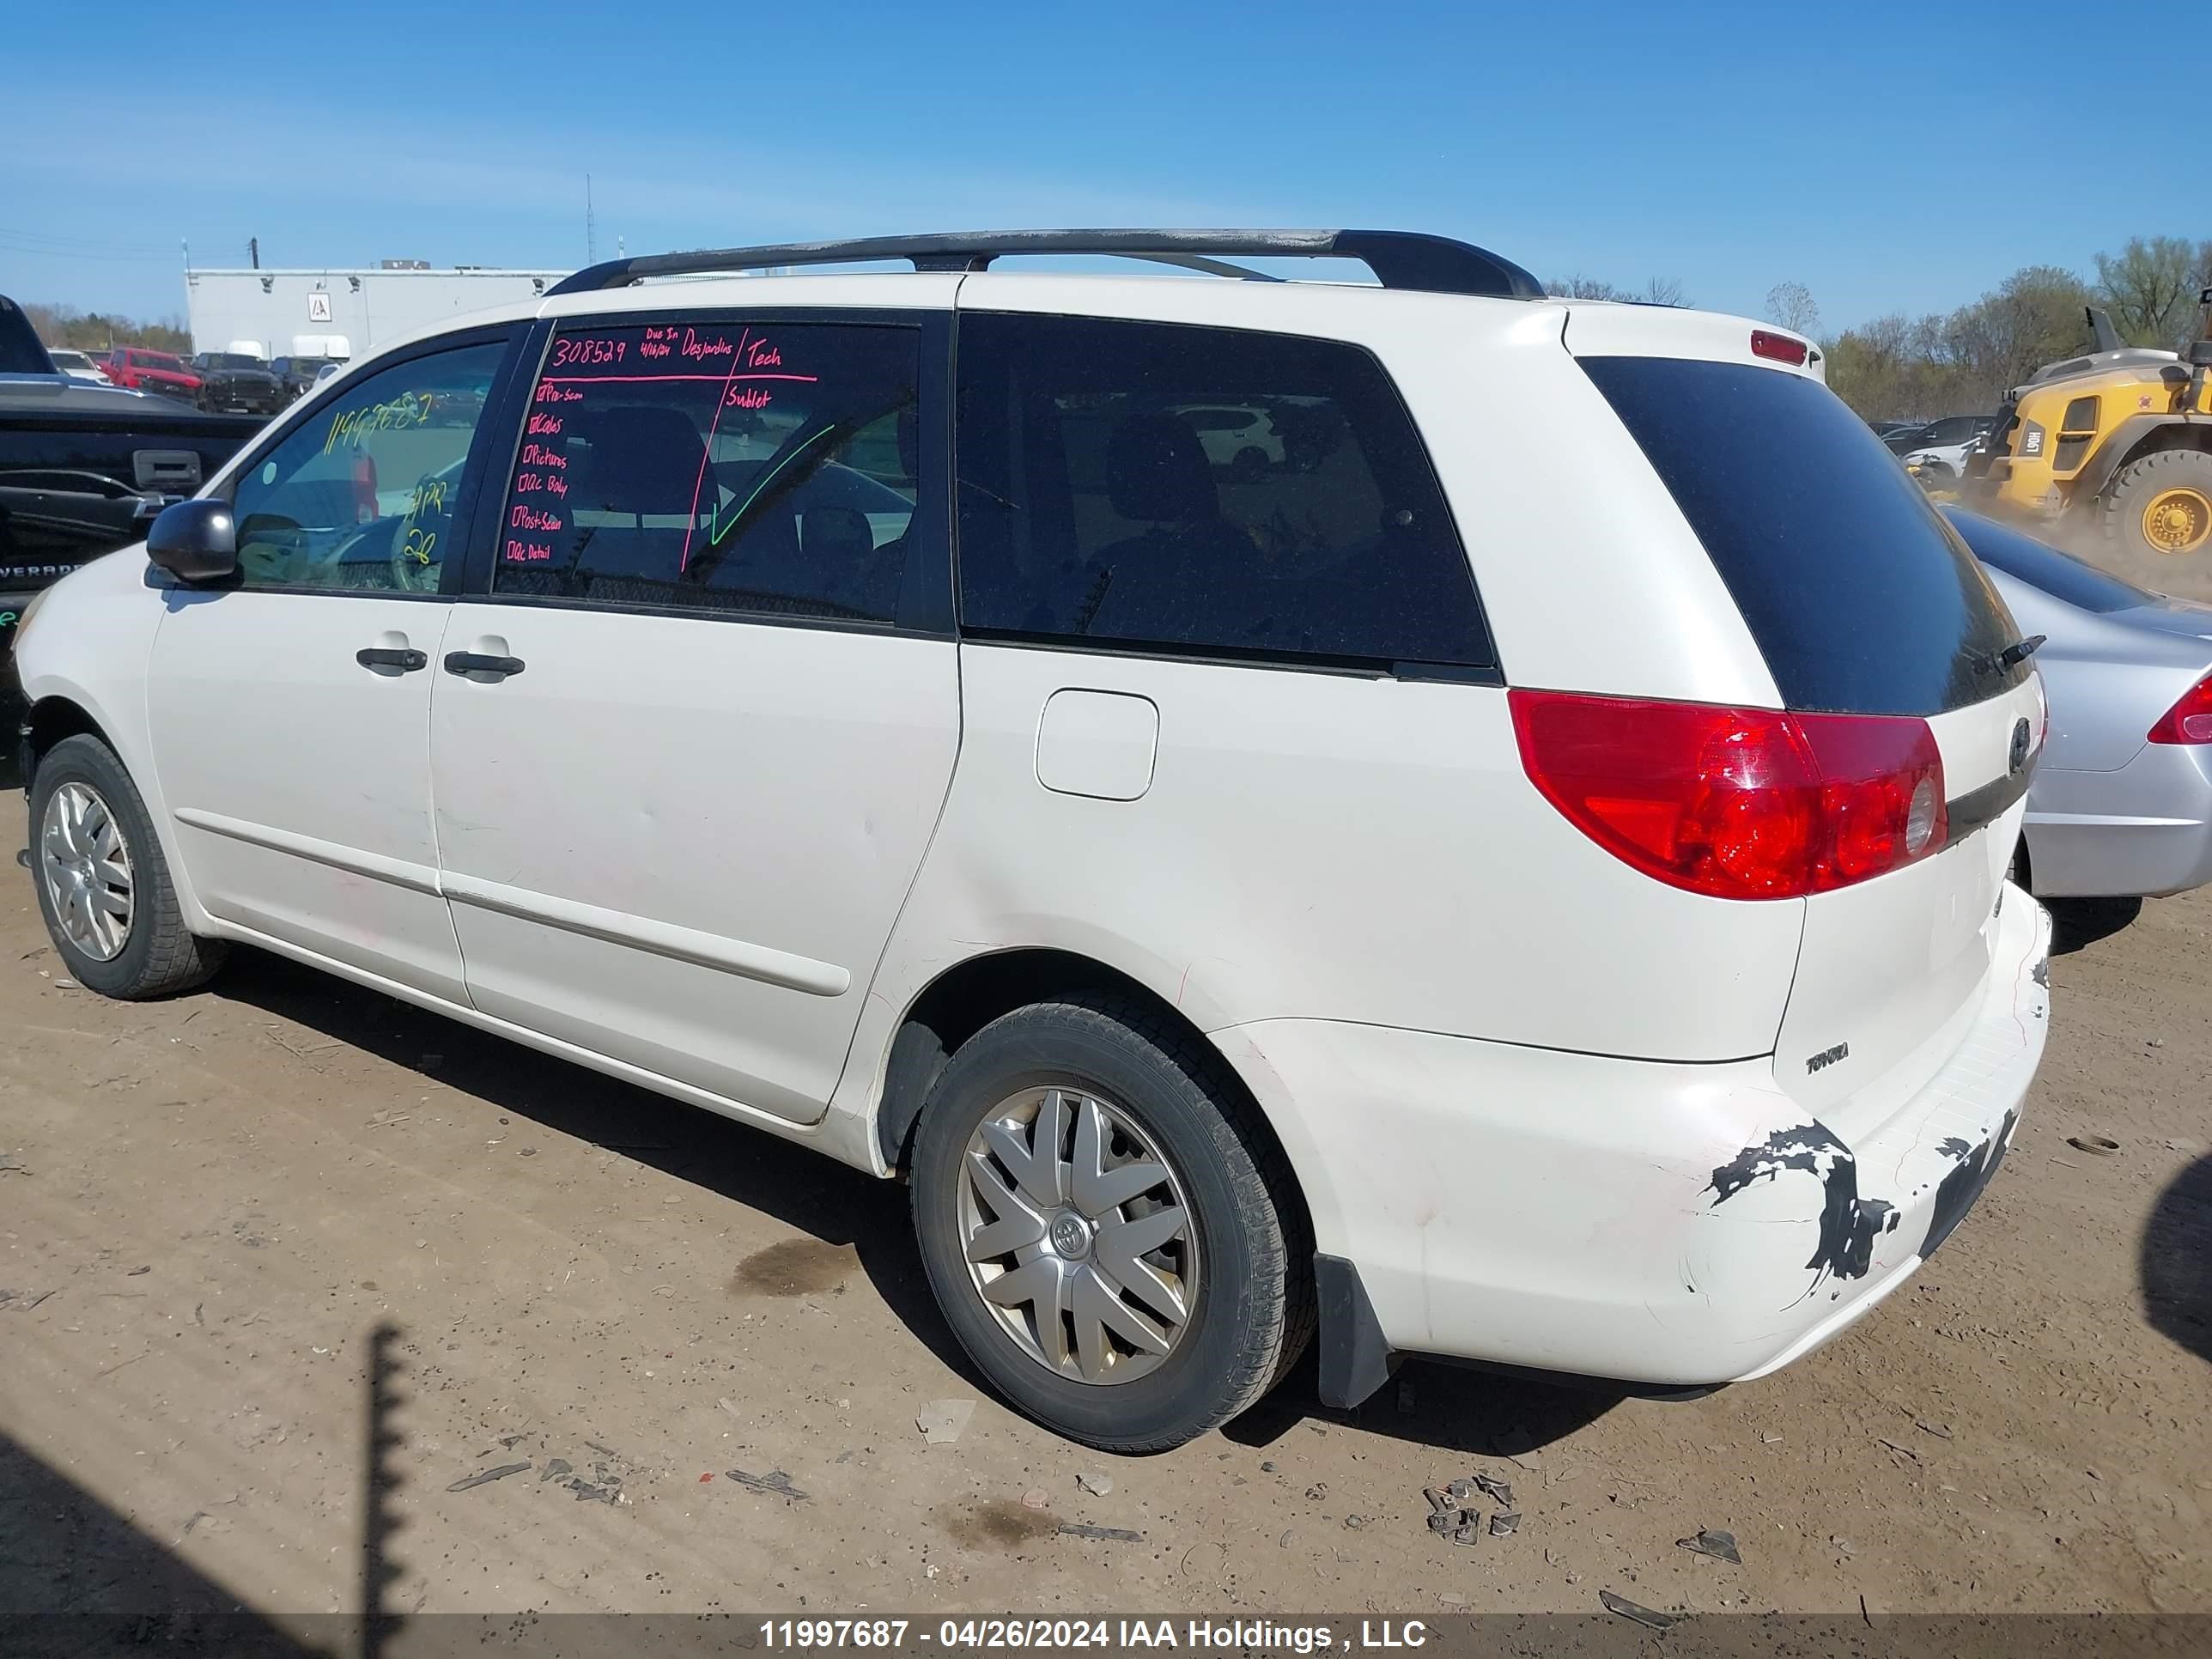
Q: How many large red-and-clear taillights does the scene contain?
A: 1